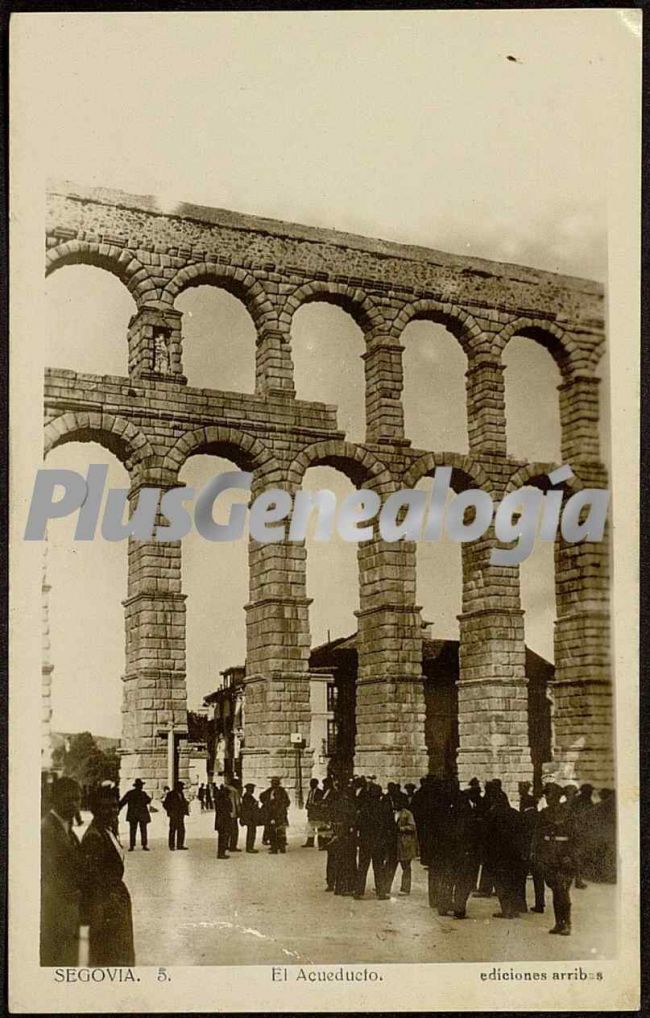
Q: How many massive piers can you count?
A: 5